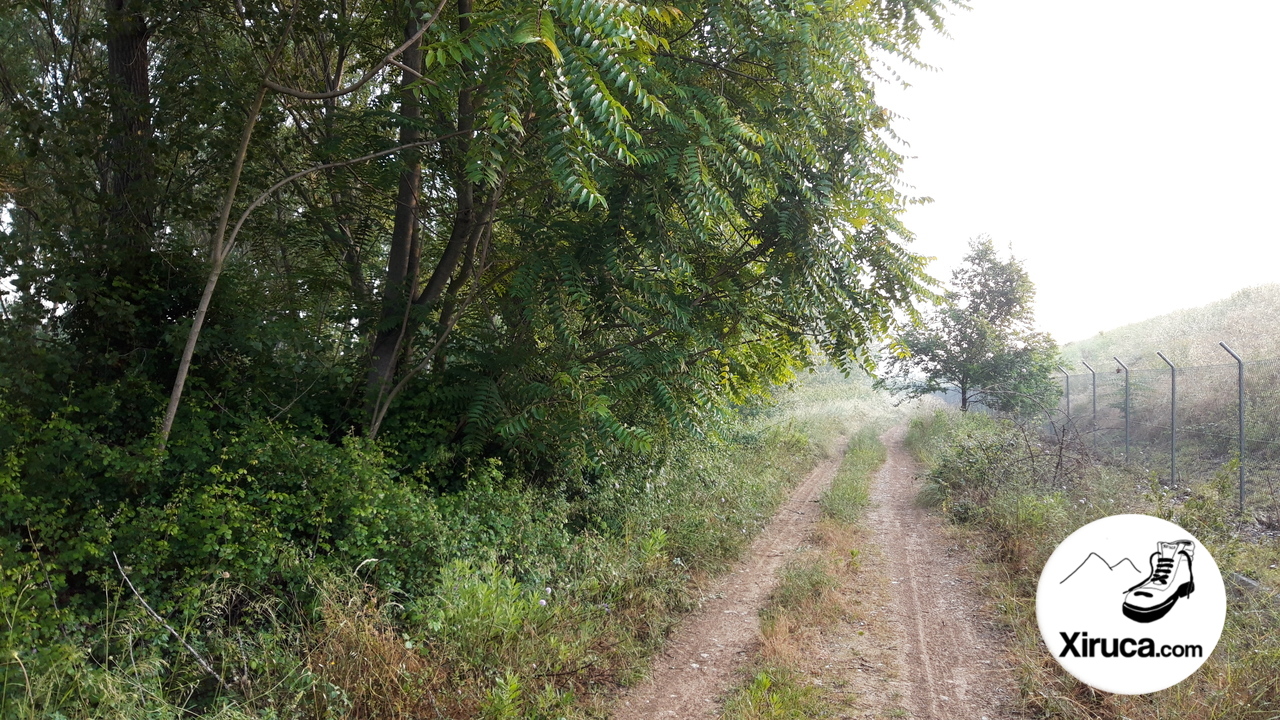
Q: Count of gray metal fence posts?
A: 5